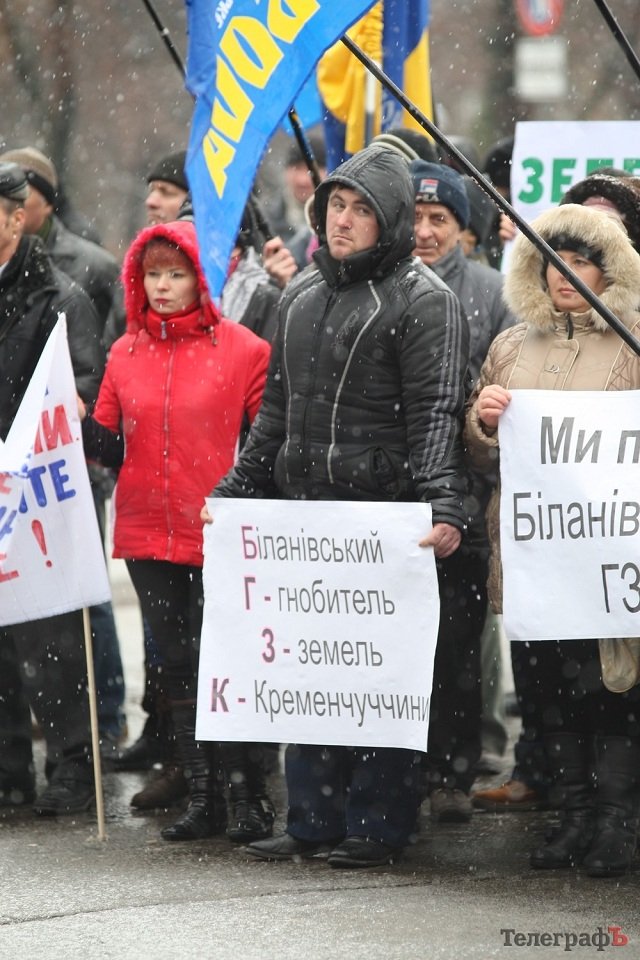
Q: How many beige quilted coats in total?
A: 1